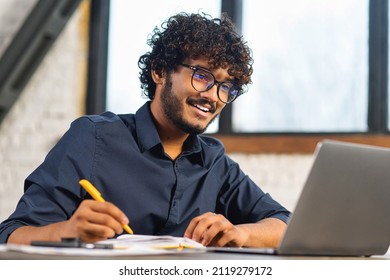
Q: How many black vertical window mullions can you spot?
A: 3